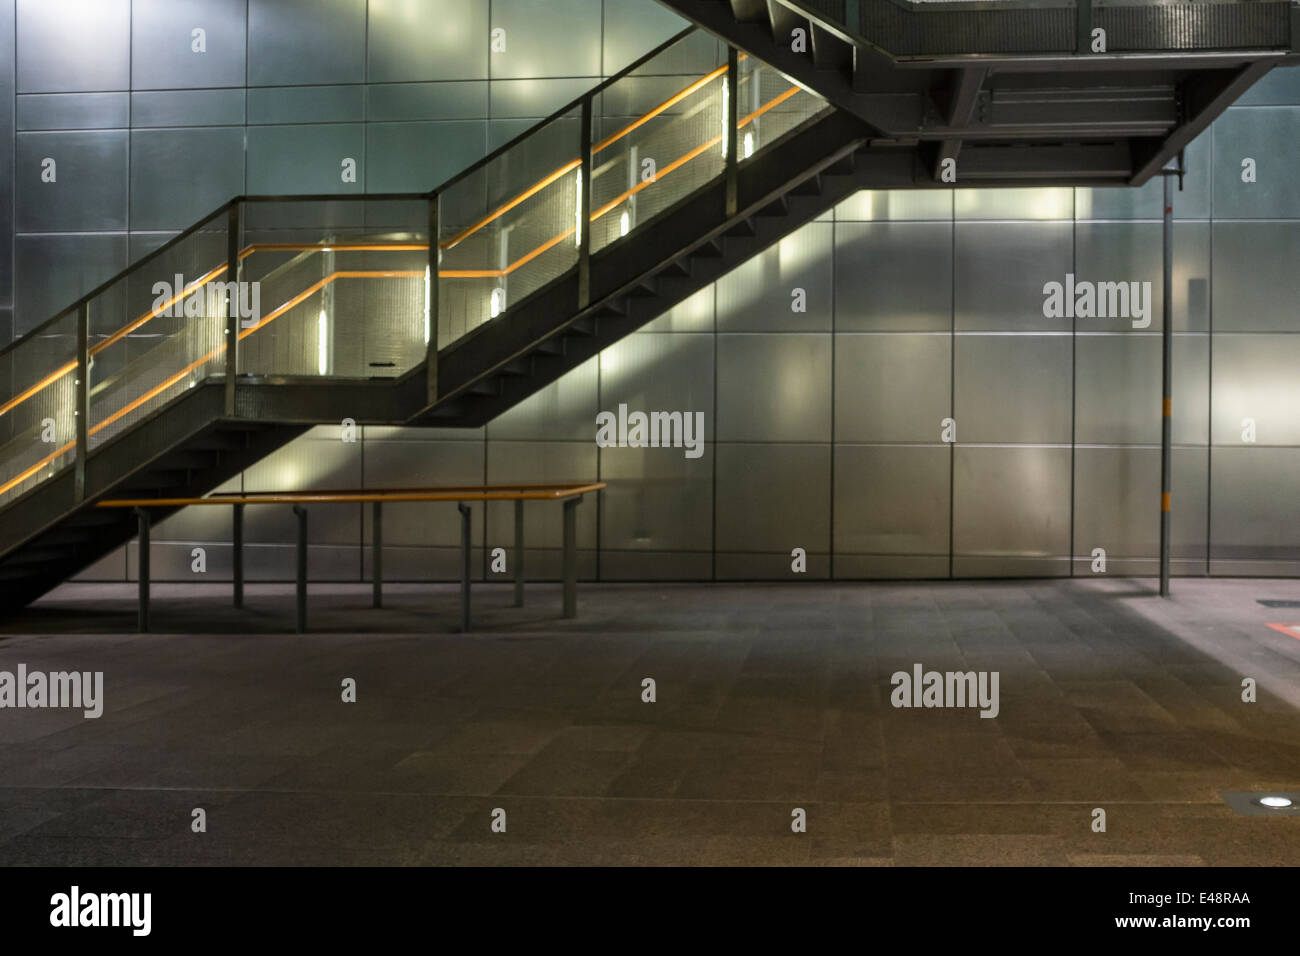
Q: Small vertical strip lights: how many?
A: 7